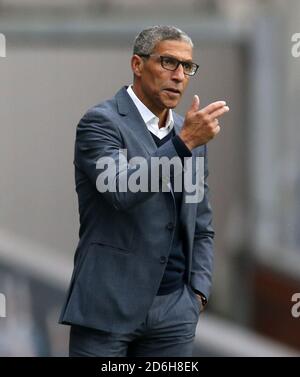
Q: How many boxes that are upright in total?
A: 0